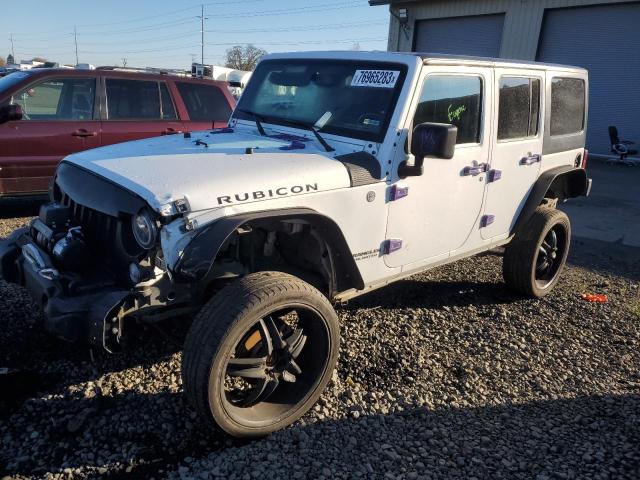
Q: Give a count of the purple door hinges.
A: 4